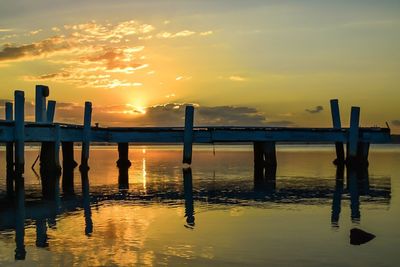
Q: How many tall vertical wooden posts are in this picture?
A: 8